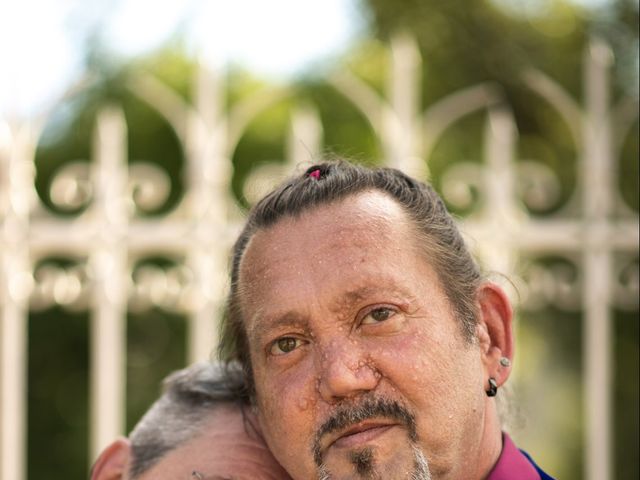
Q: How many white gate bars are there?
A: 7